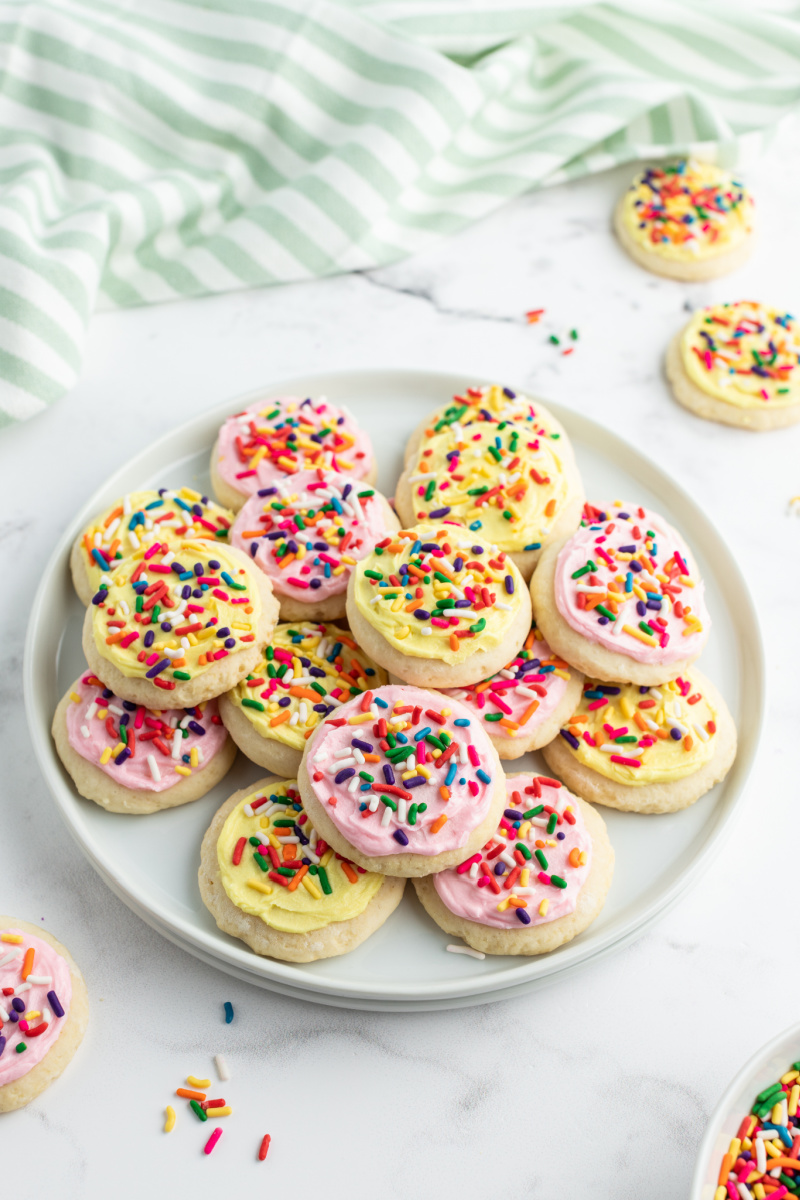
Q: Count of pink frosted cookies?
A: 8